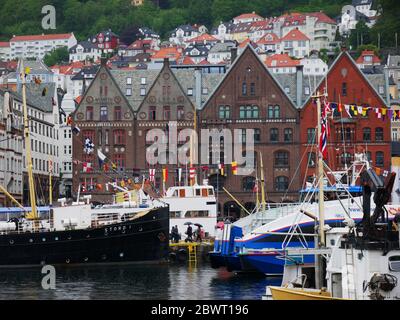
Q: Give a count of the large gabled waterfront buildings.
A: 4